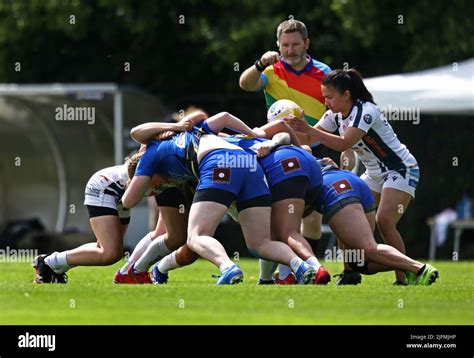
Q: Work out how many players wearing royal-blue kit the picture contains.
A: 3